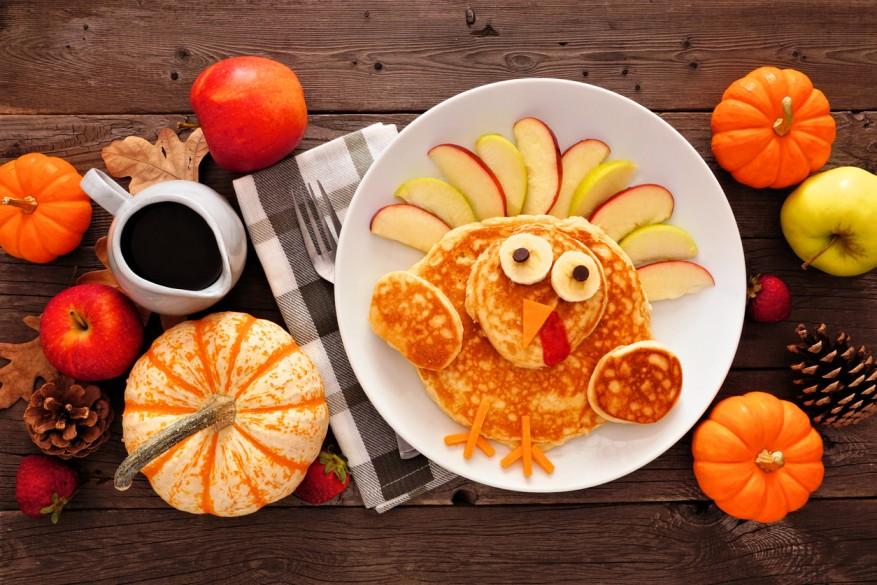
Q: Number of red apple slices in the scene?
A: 6